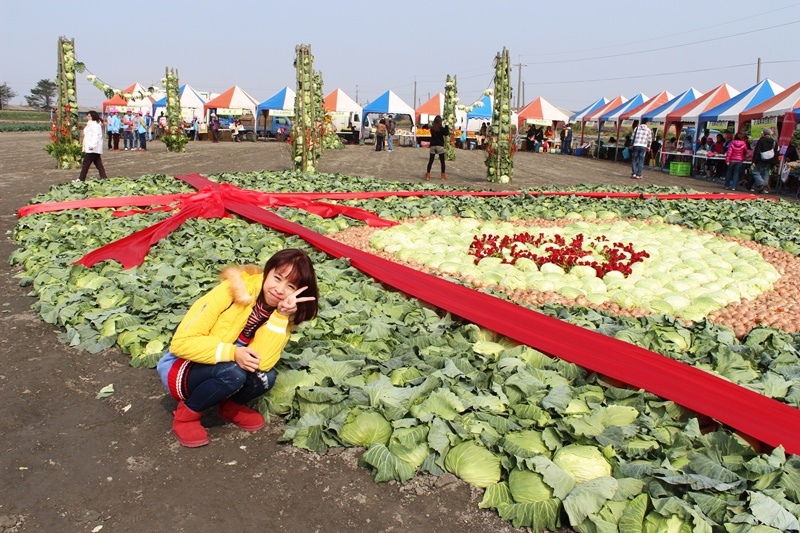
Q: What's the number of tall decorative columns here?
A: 6